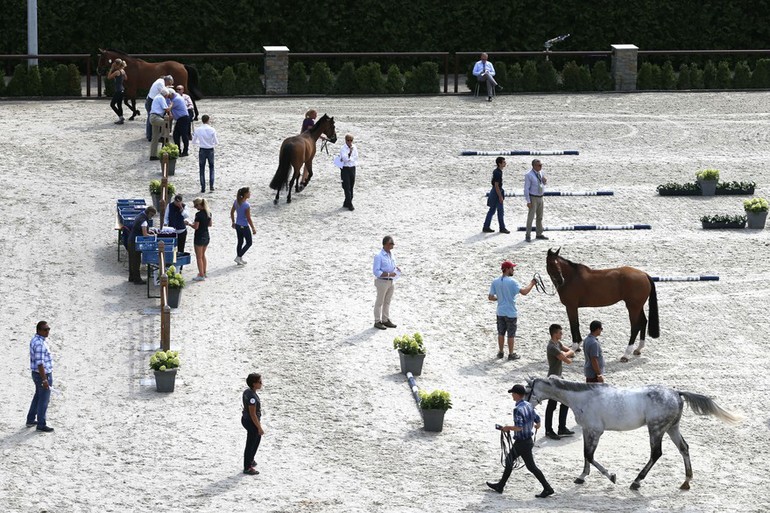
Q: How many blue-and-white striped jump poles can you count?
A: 5